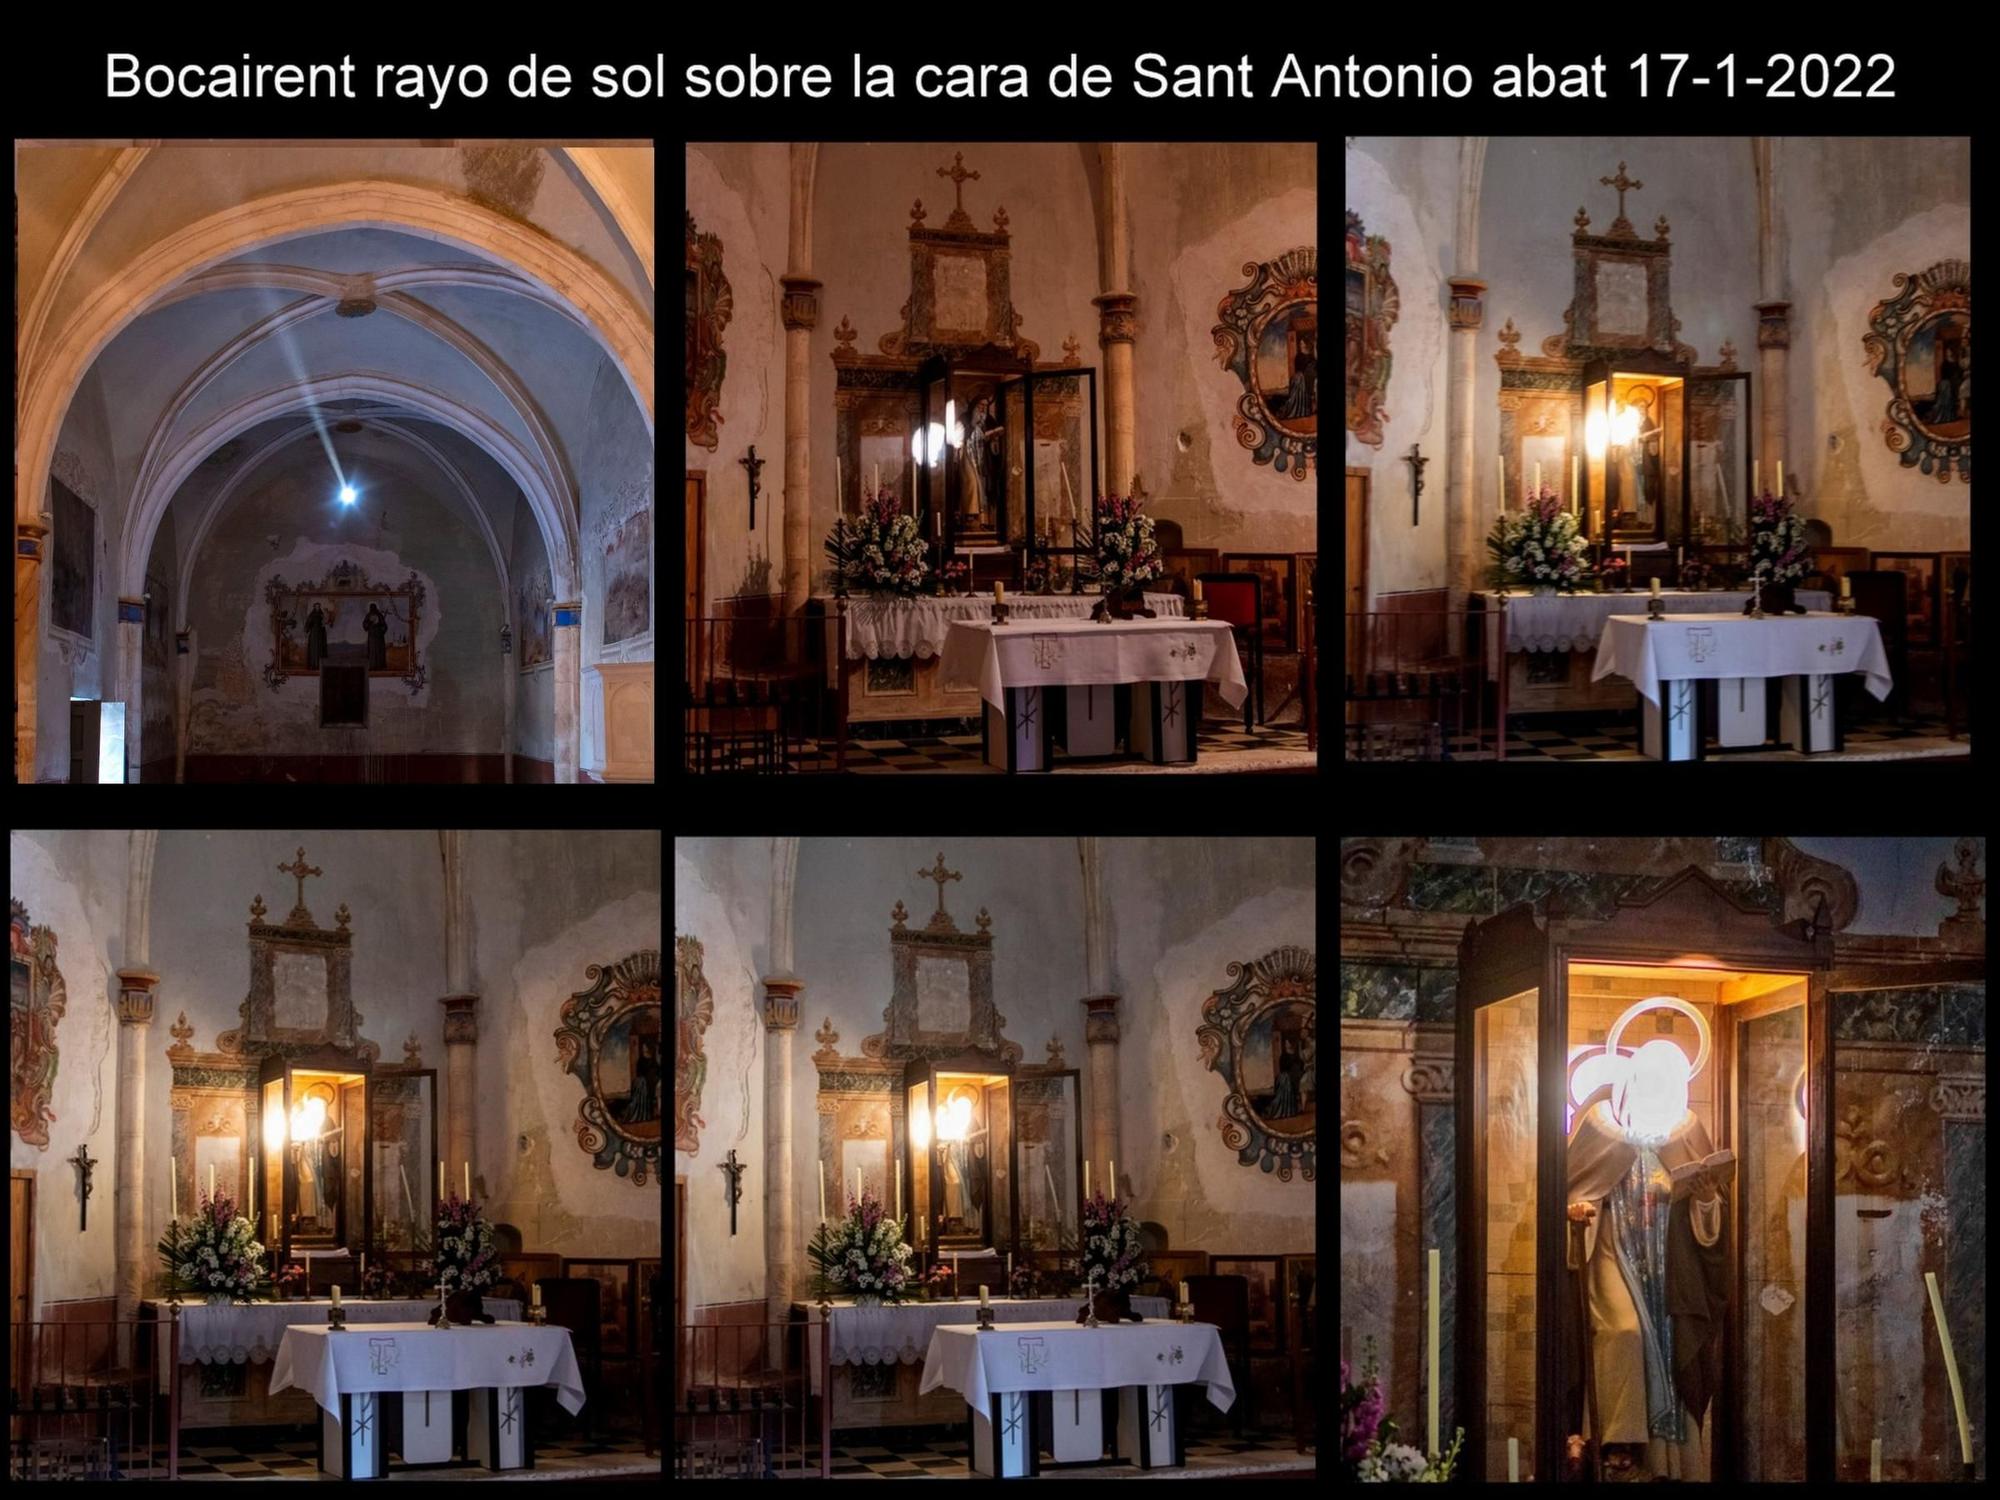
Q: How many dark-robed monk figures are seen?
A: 2